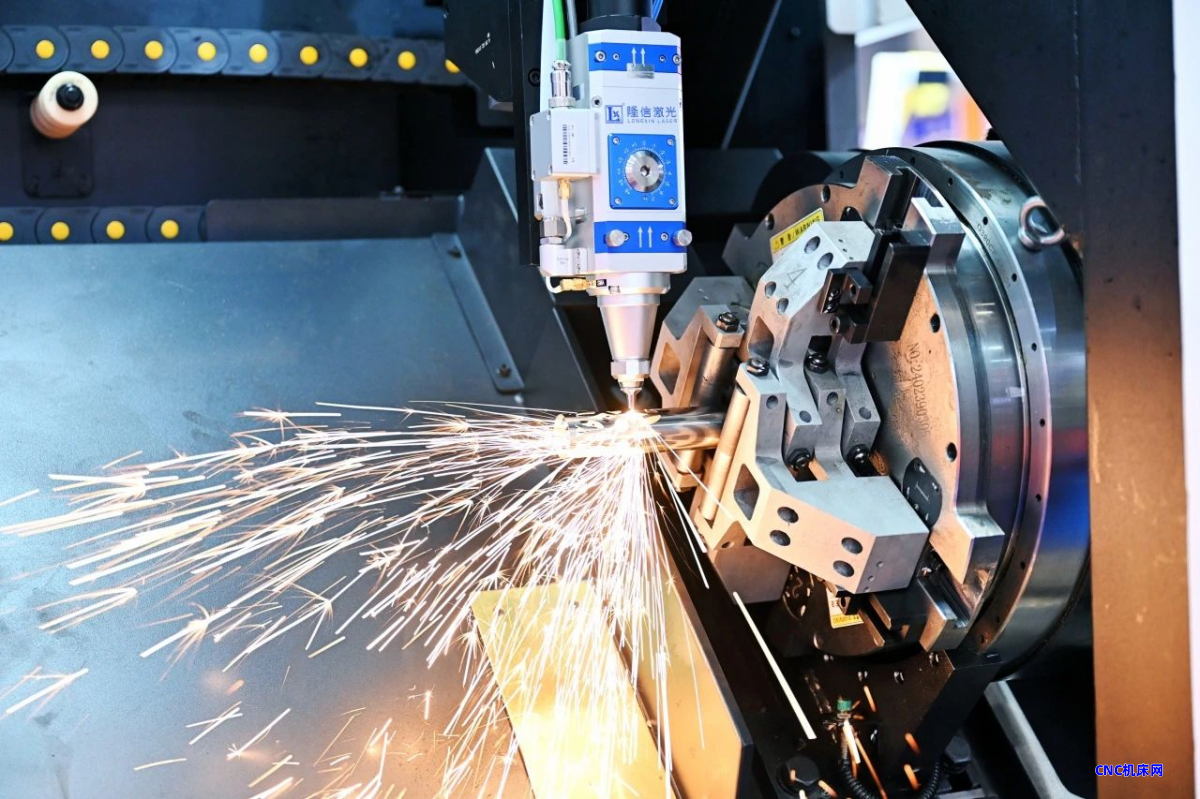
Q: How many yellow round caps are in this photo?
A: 13